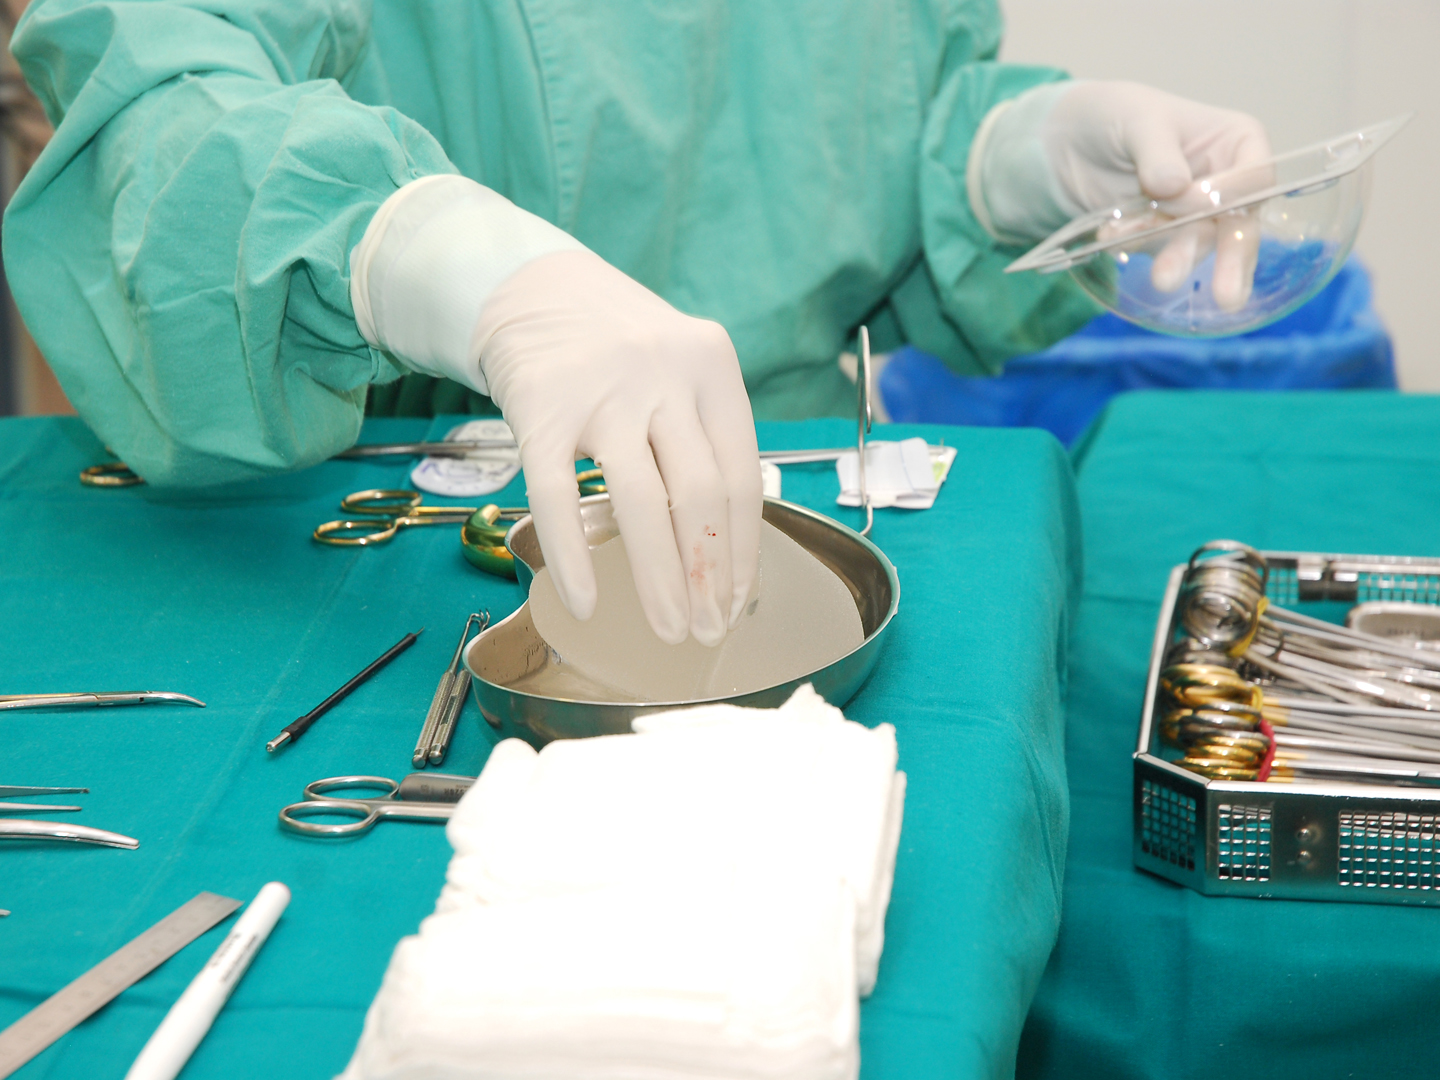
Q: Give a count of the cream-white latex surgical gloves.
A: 2